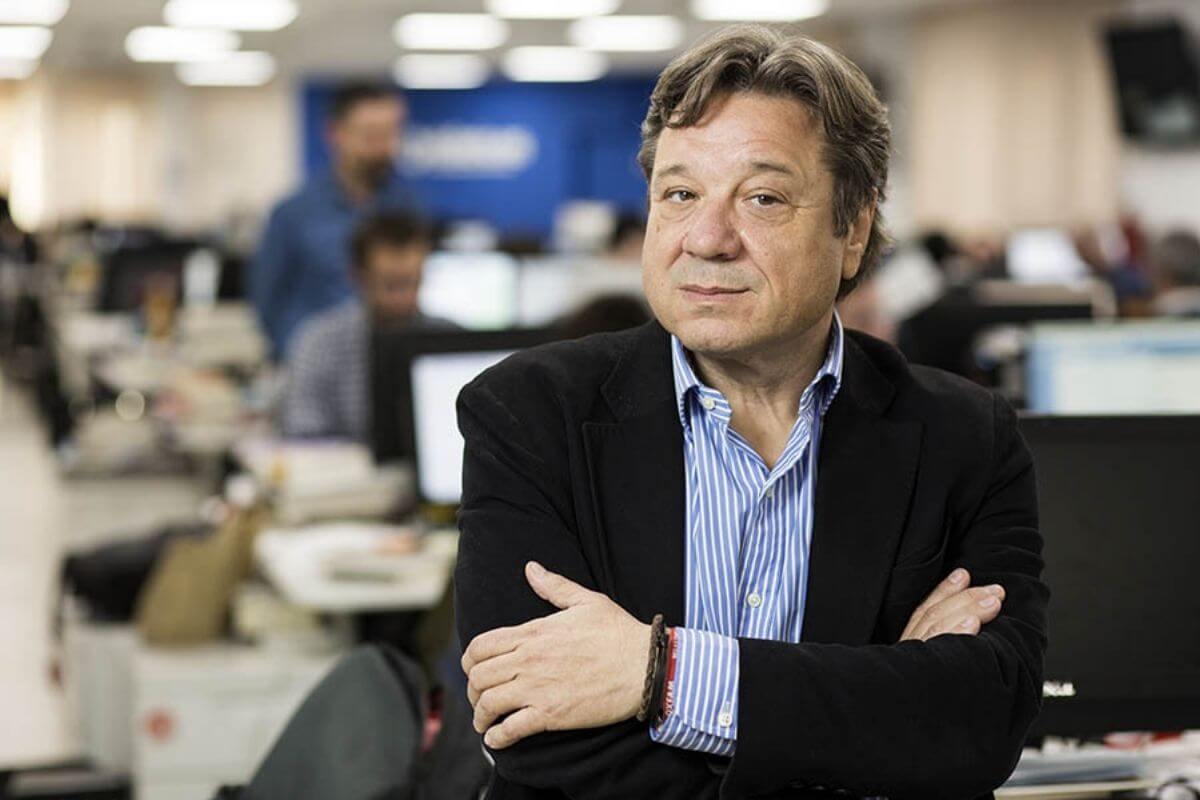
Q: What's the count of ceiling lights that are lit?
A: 12